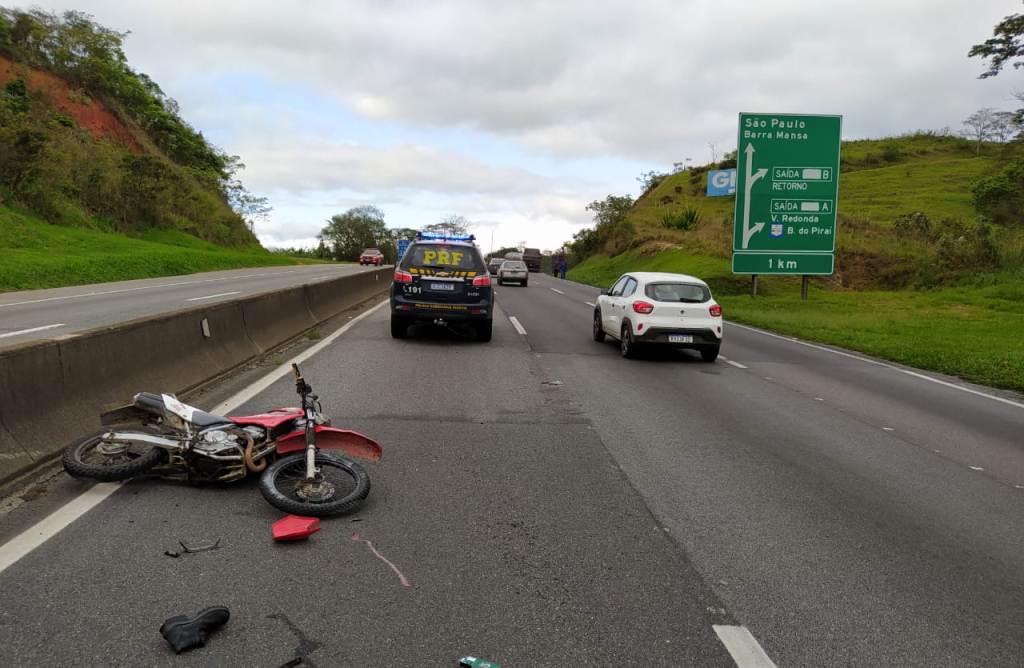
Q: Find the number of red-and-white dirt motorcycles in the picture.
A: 1